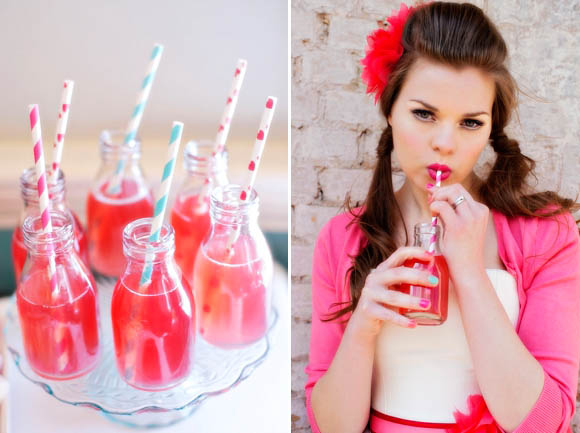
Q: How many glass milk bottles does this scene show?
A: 7